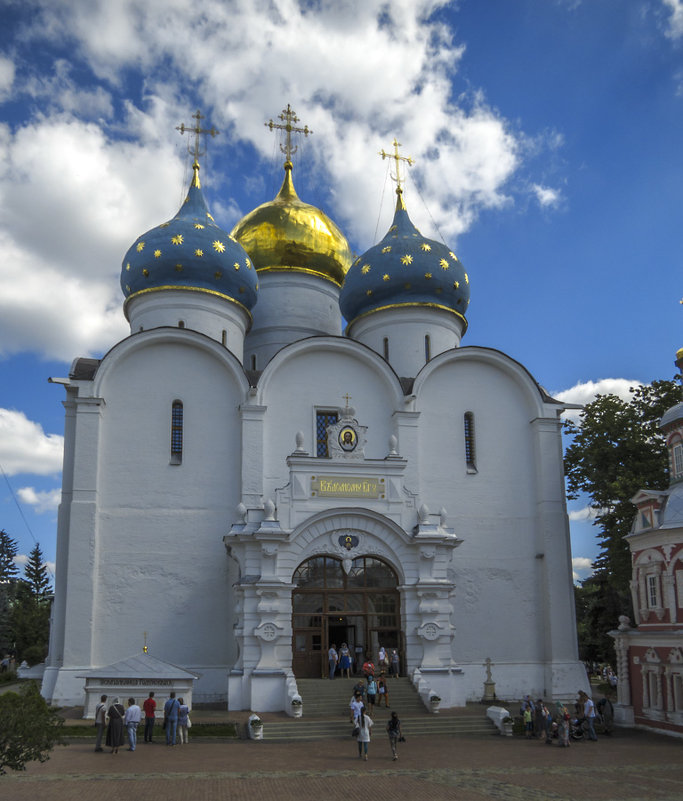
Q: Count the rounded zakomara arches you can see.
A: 3